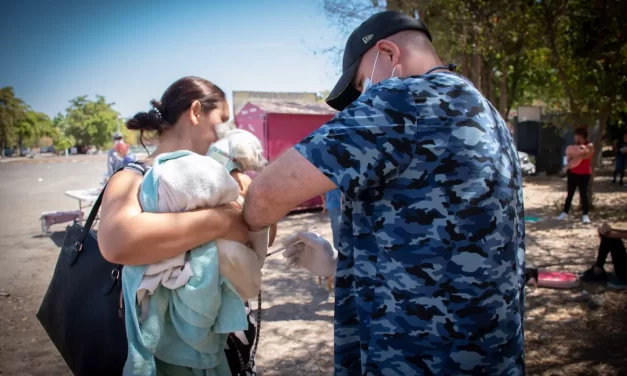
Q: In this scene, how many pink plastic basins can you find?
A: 1